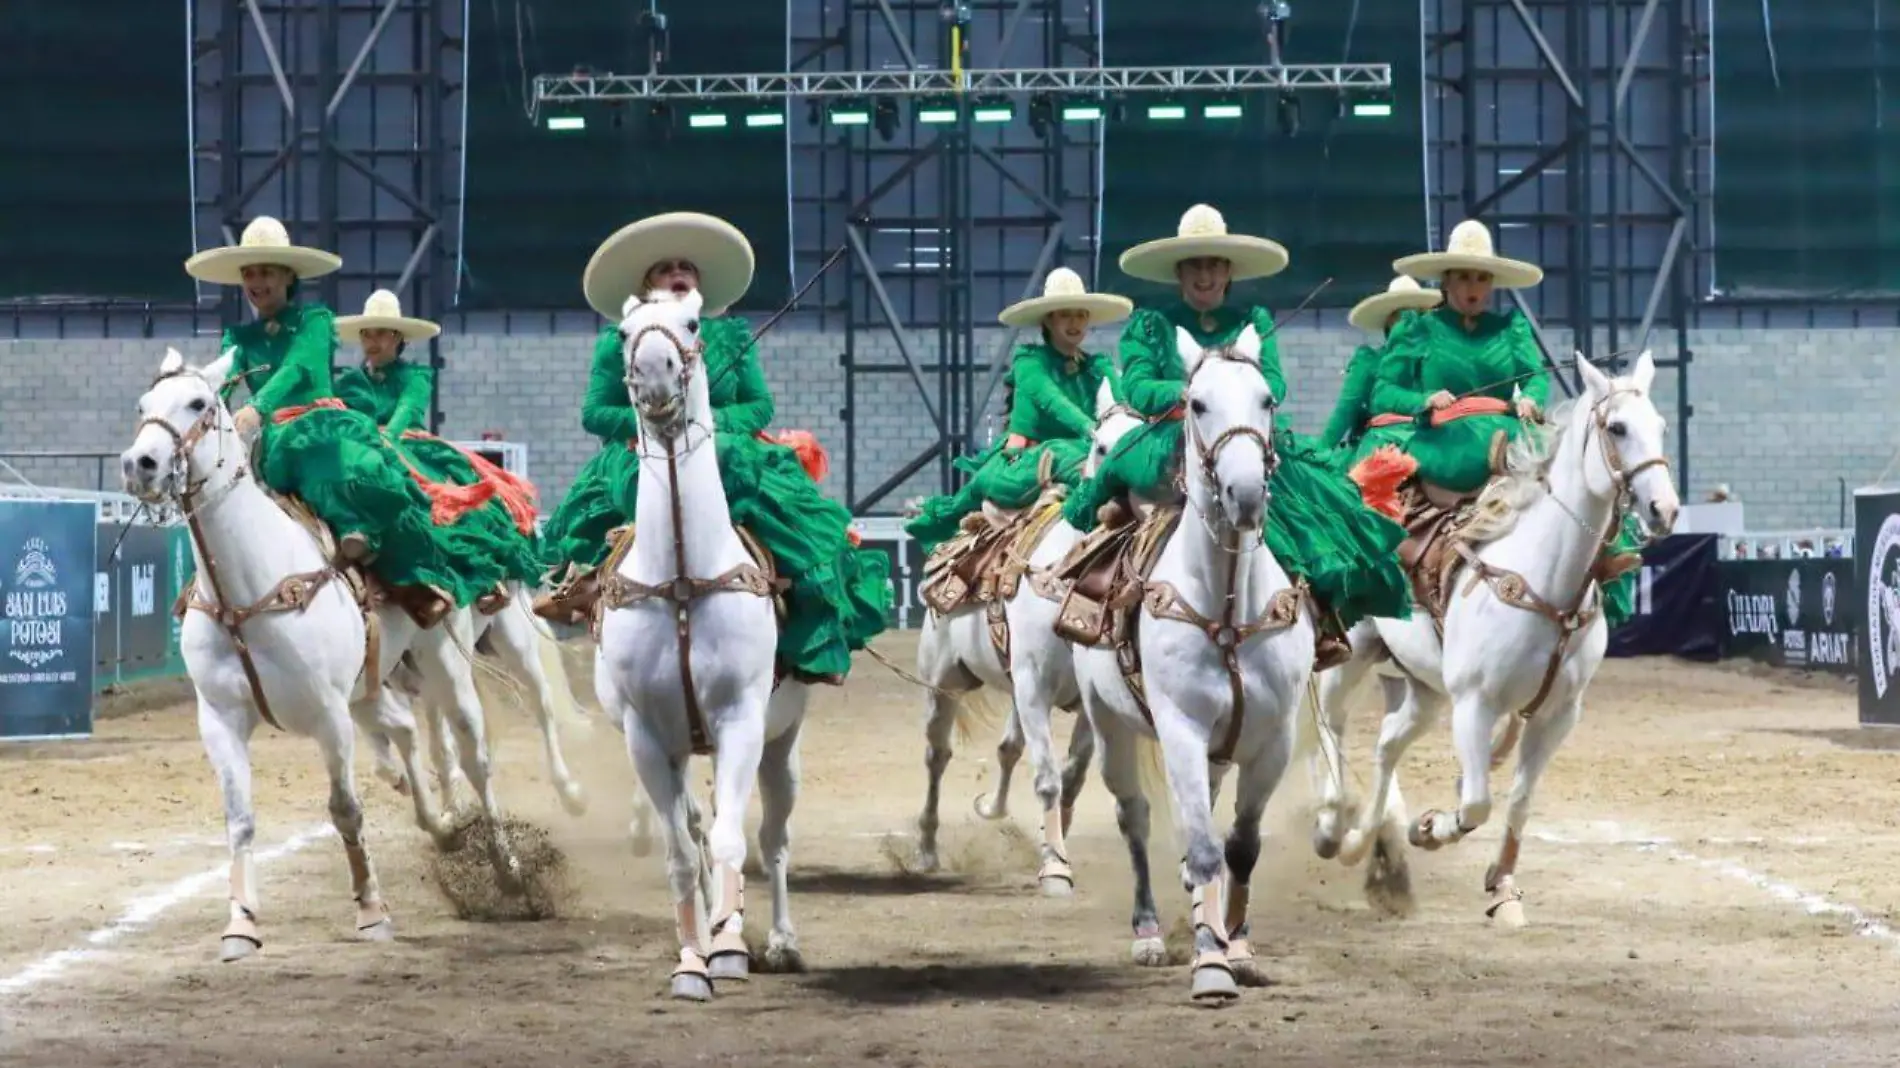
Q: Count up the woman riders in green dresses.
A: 7